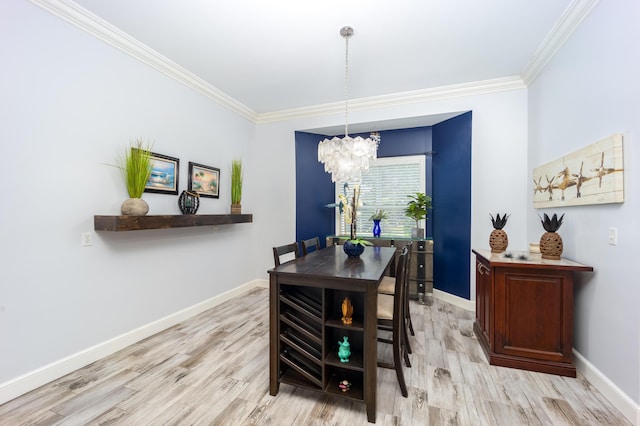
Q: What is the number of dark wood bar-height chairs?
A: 4